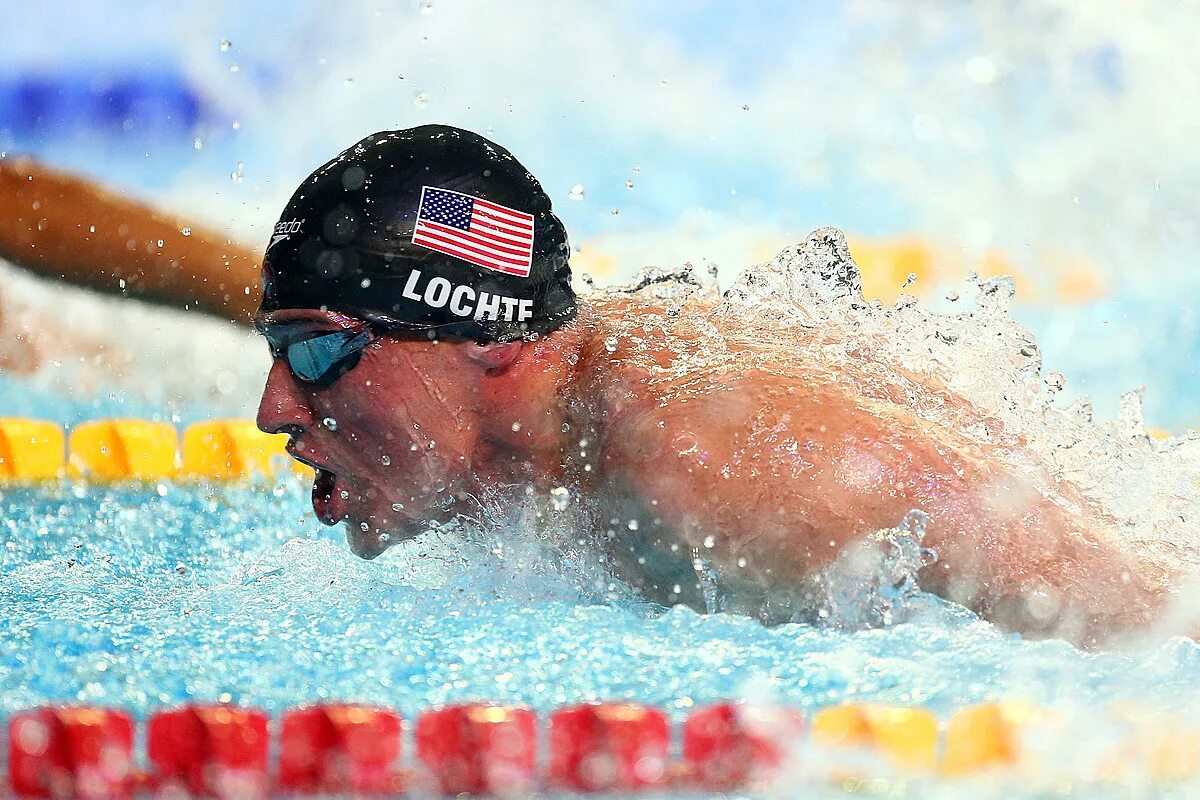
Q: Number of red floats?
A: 6